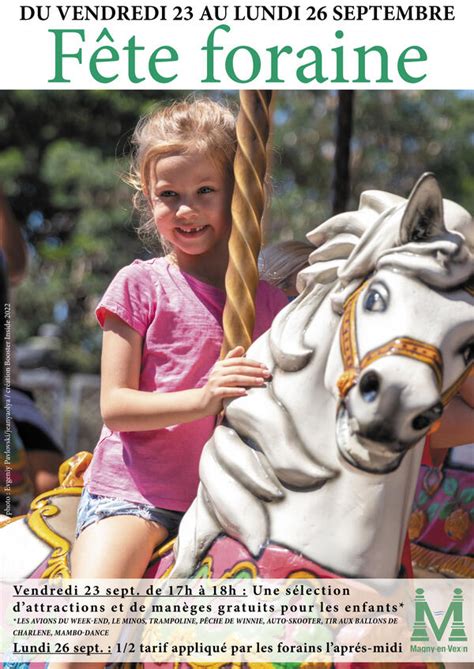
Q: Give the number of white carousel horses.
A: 1